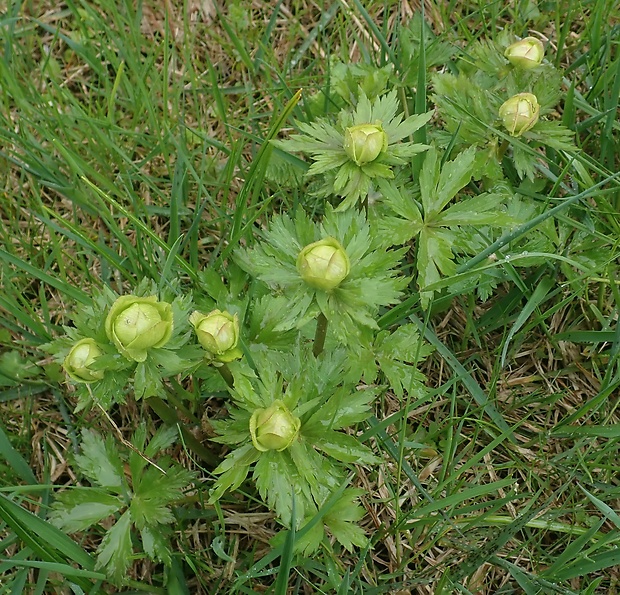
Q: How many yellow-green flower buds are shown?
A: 8